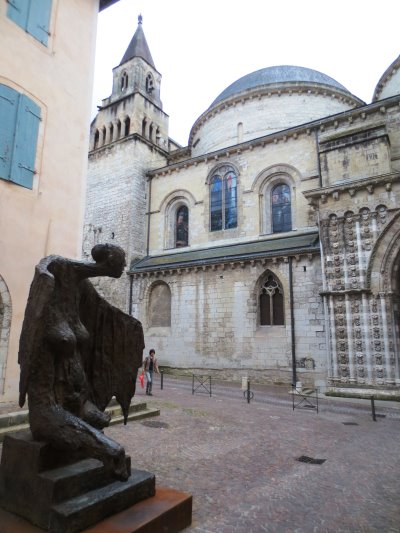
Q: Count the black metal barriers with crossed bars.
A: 2